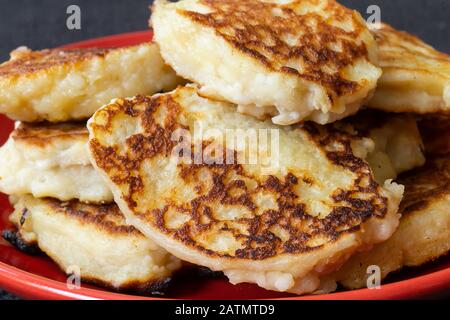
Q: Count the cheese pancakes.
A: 8